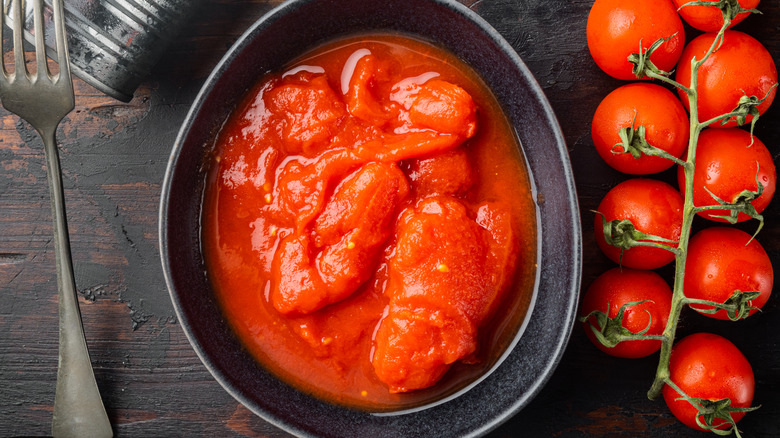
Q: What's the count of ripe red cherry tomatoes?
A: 9